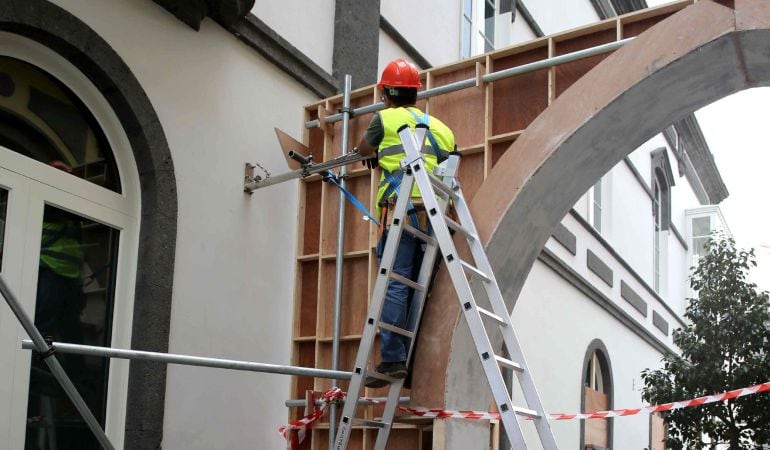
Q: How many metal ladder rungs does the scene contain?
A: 12